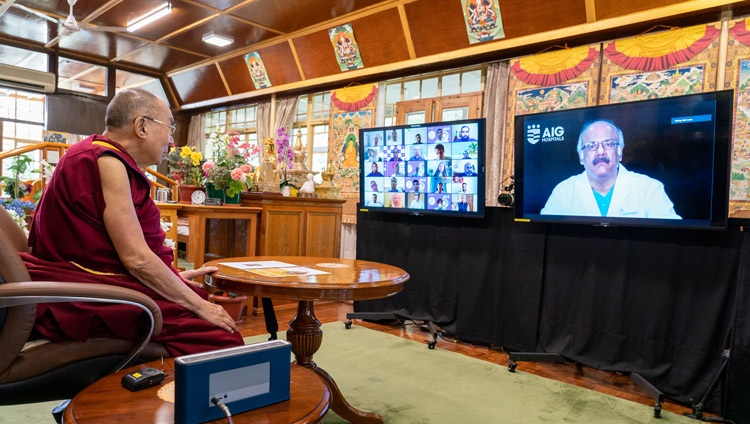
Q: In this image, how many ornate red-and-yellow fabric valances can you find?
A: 4